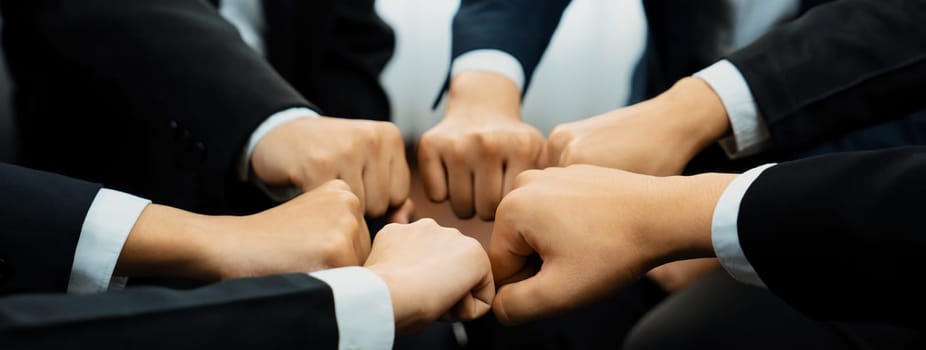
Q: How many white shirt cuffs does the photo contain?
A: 6